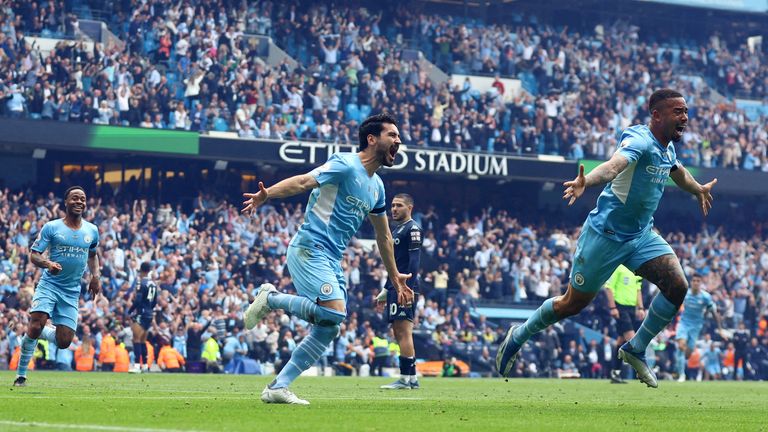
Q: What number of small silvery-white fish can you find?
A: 0